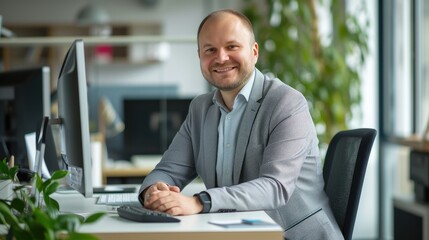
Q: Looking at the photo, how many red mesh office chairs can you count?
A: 0